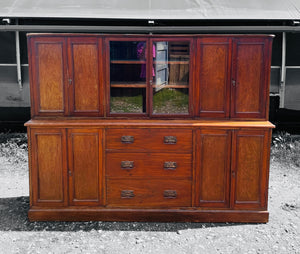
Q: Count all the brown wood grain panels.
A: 8